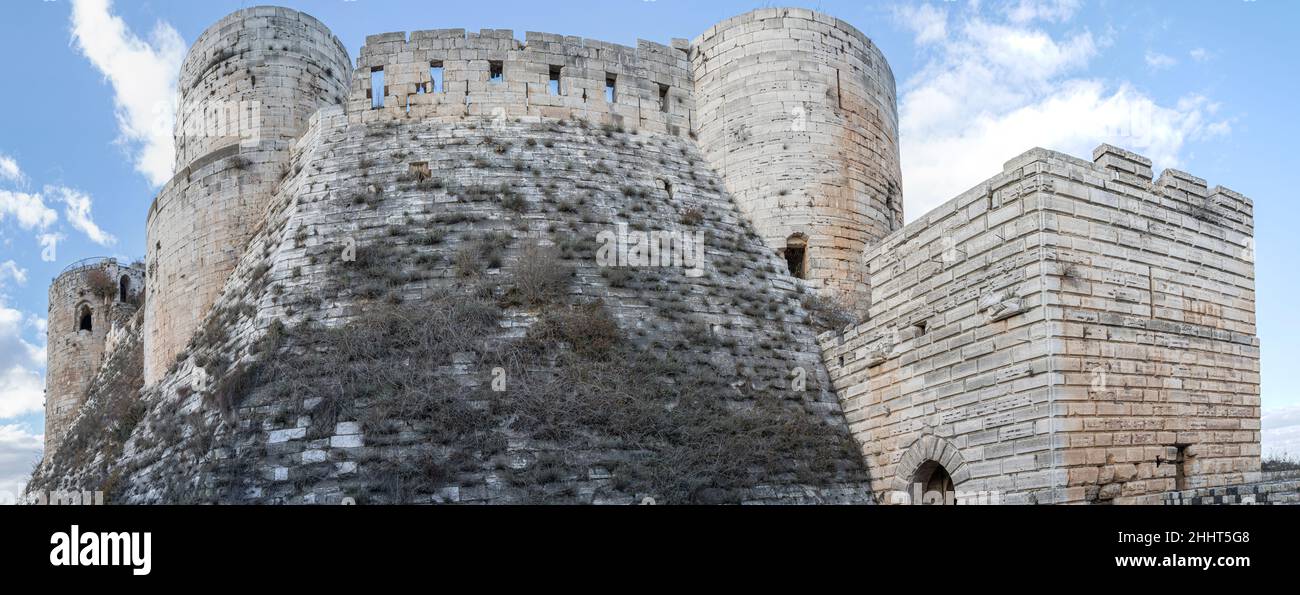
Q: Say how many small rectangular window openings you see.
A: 6